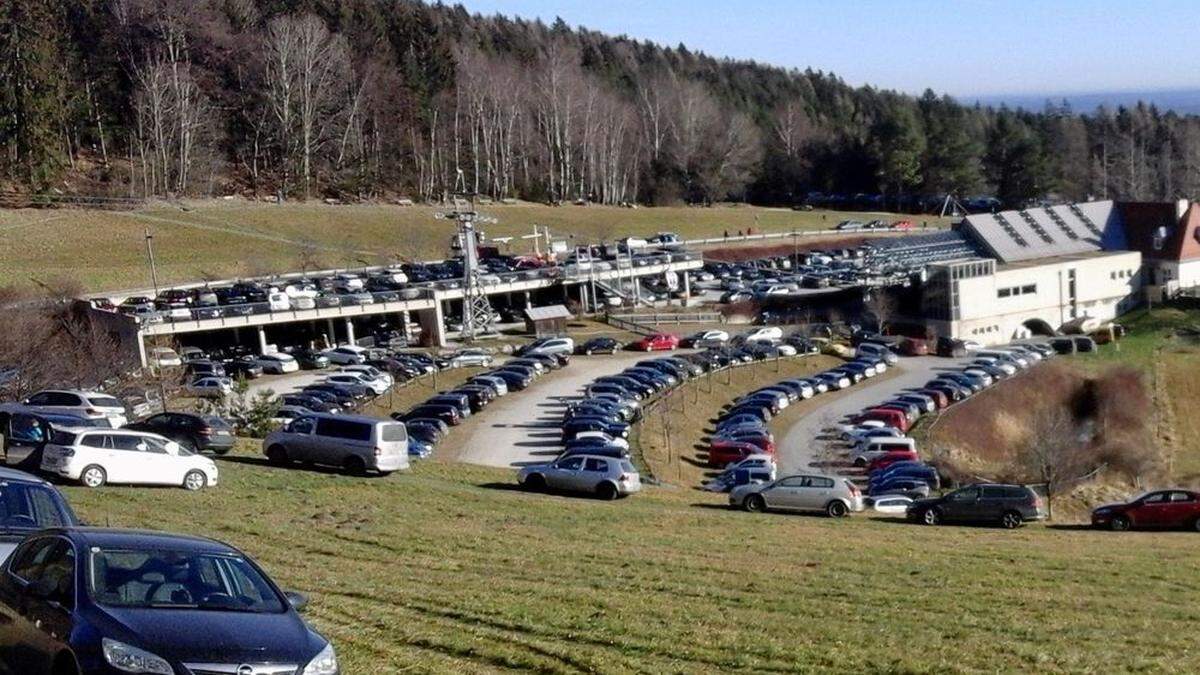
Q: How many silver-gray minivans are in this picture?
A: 1